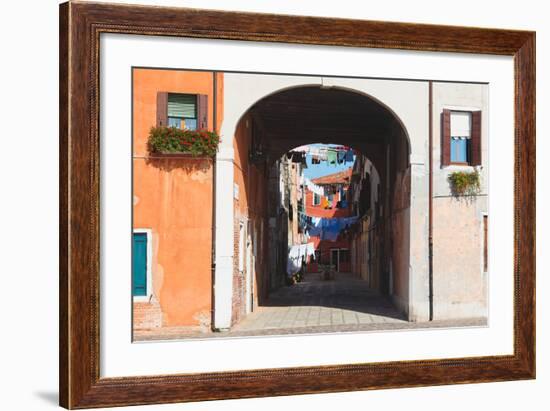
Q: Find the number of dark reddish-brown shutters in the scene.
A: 4